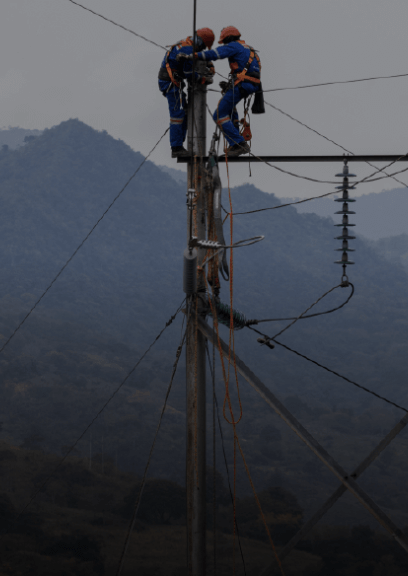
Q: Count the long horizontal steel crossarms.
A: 1